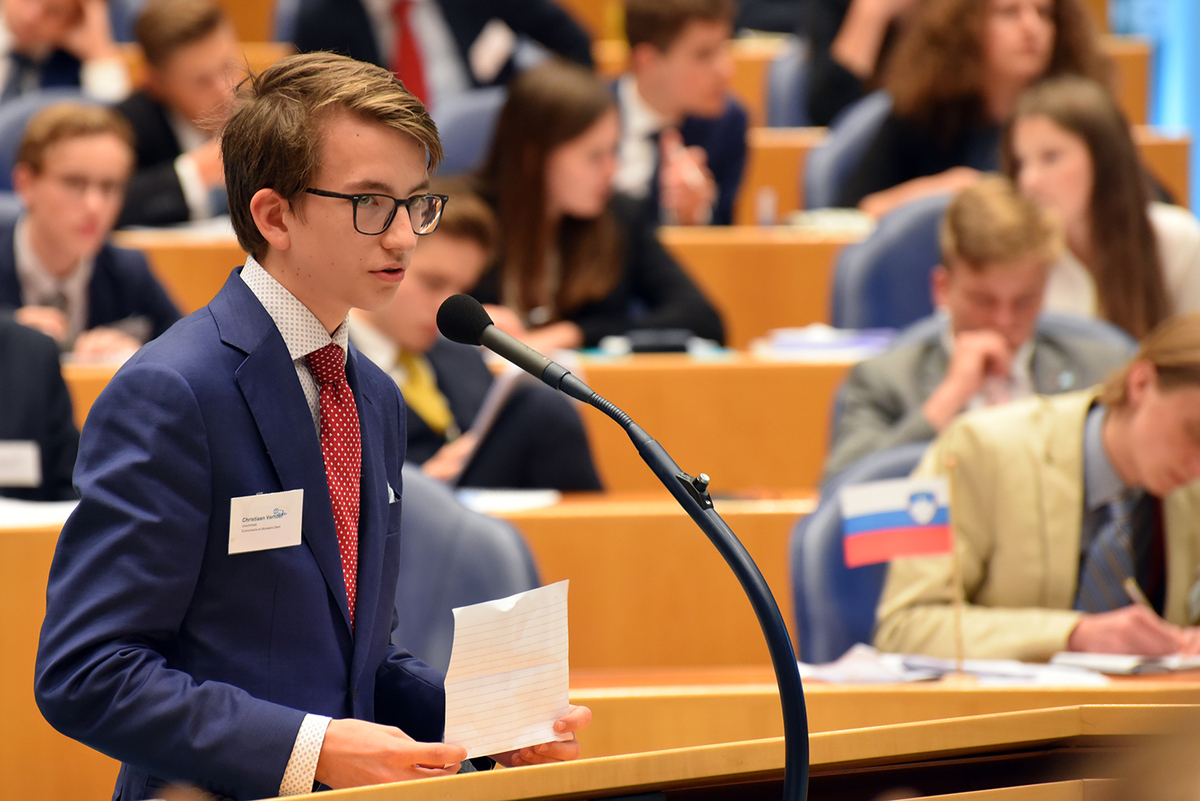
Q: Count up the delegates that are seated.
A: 13